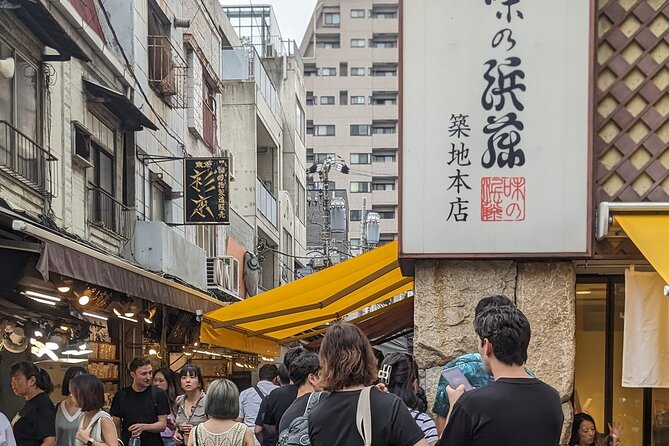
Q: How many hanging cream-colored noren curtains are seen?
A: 1